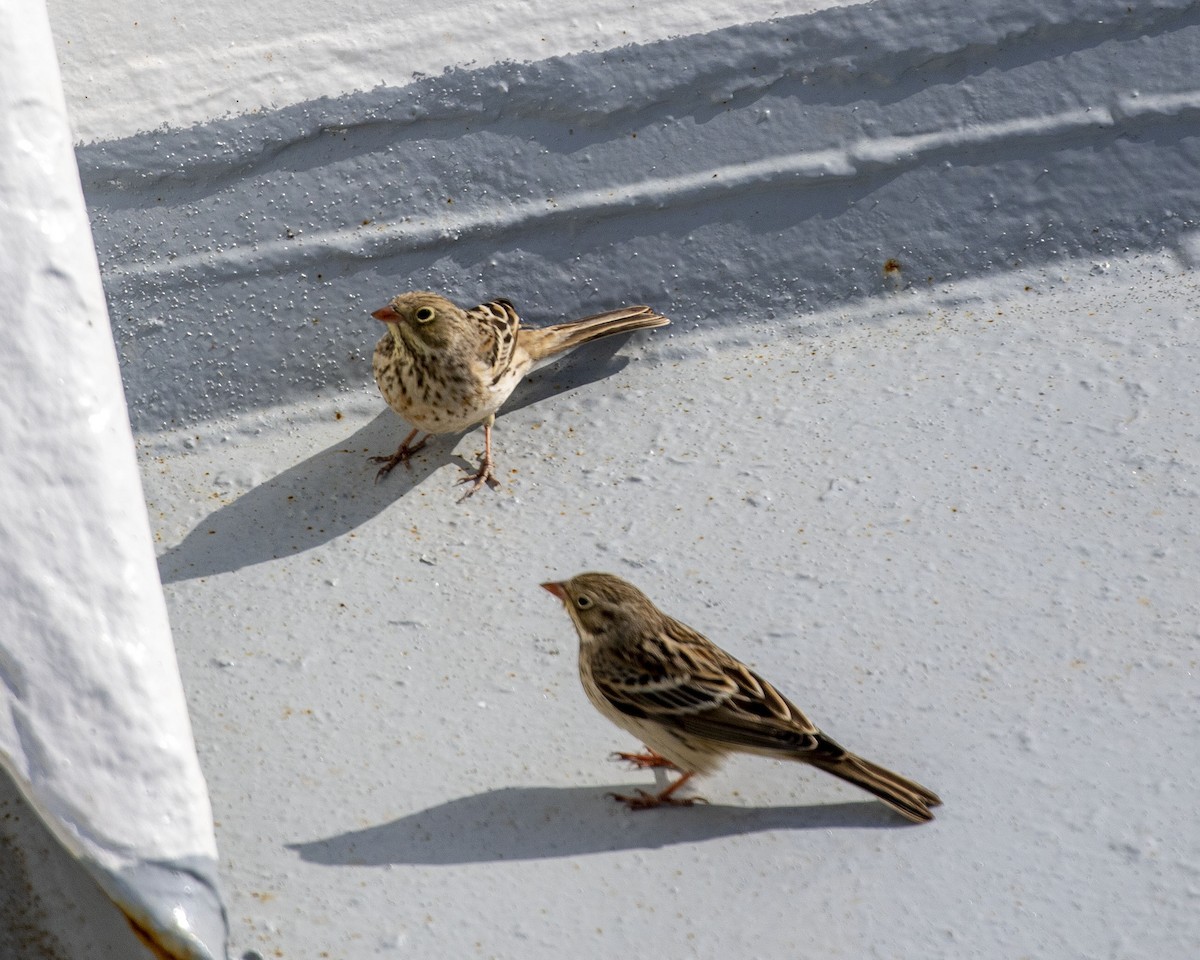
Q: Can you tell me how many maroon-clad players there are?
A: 0